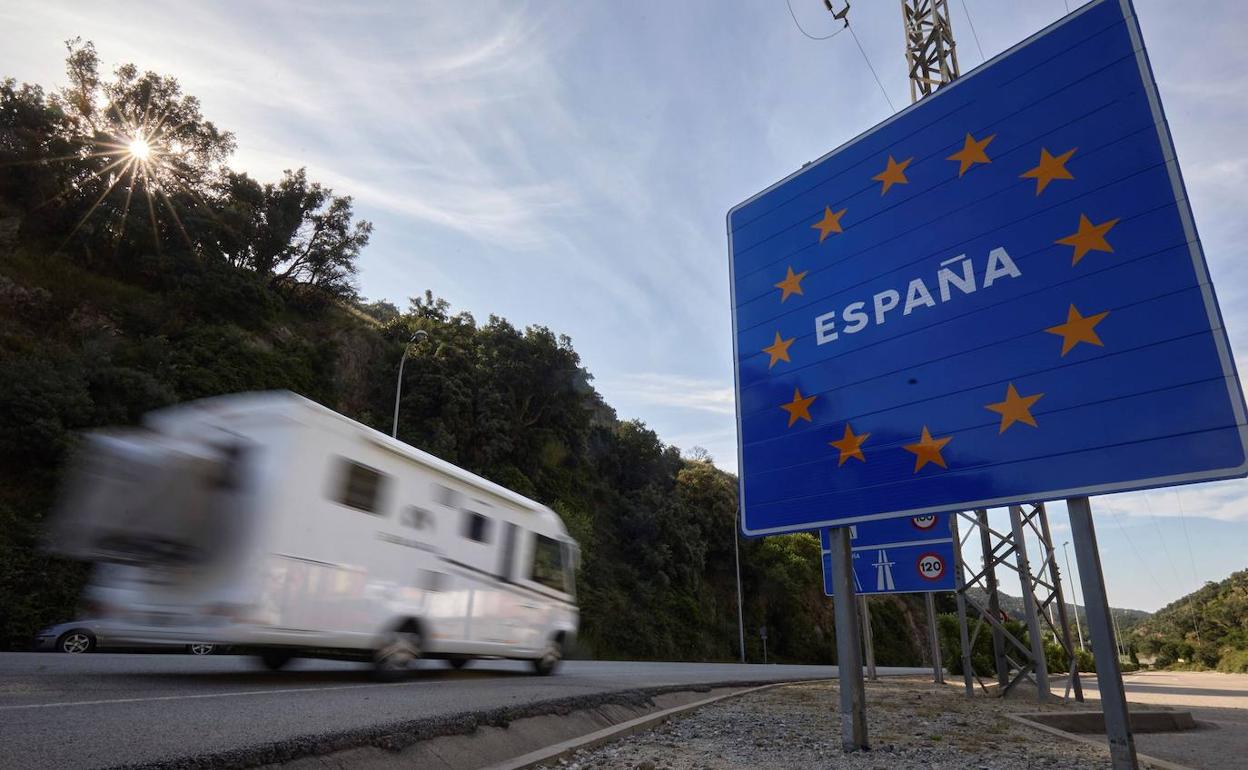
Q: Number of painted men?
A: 0